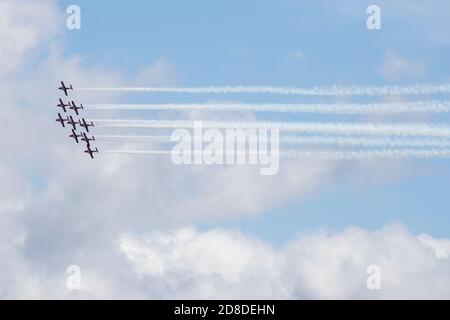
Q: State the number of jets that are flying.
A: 9